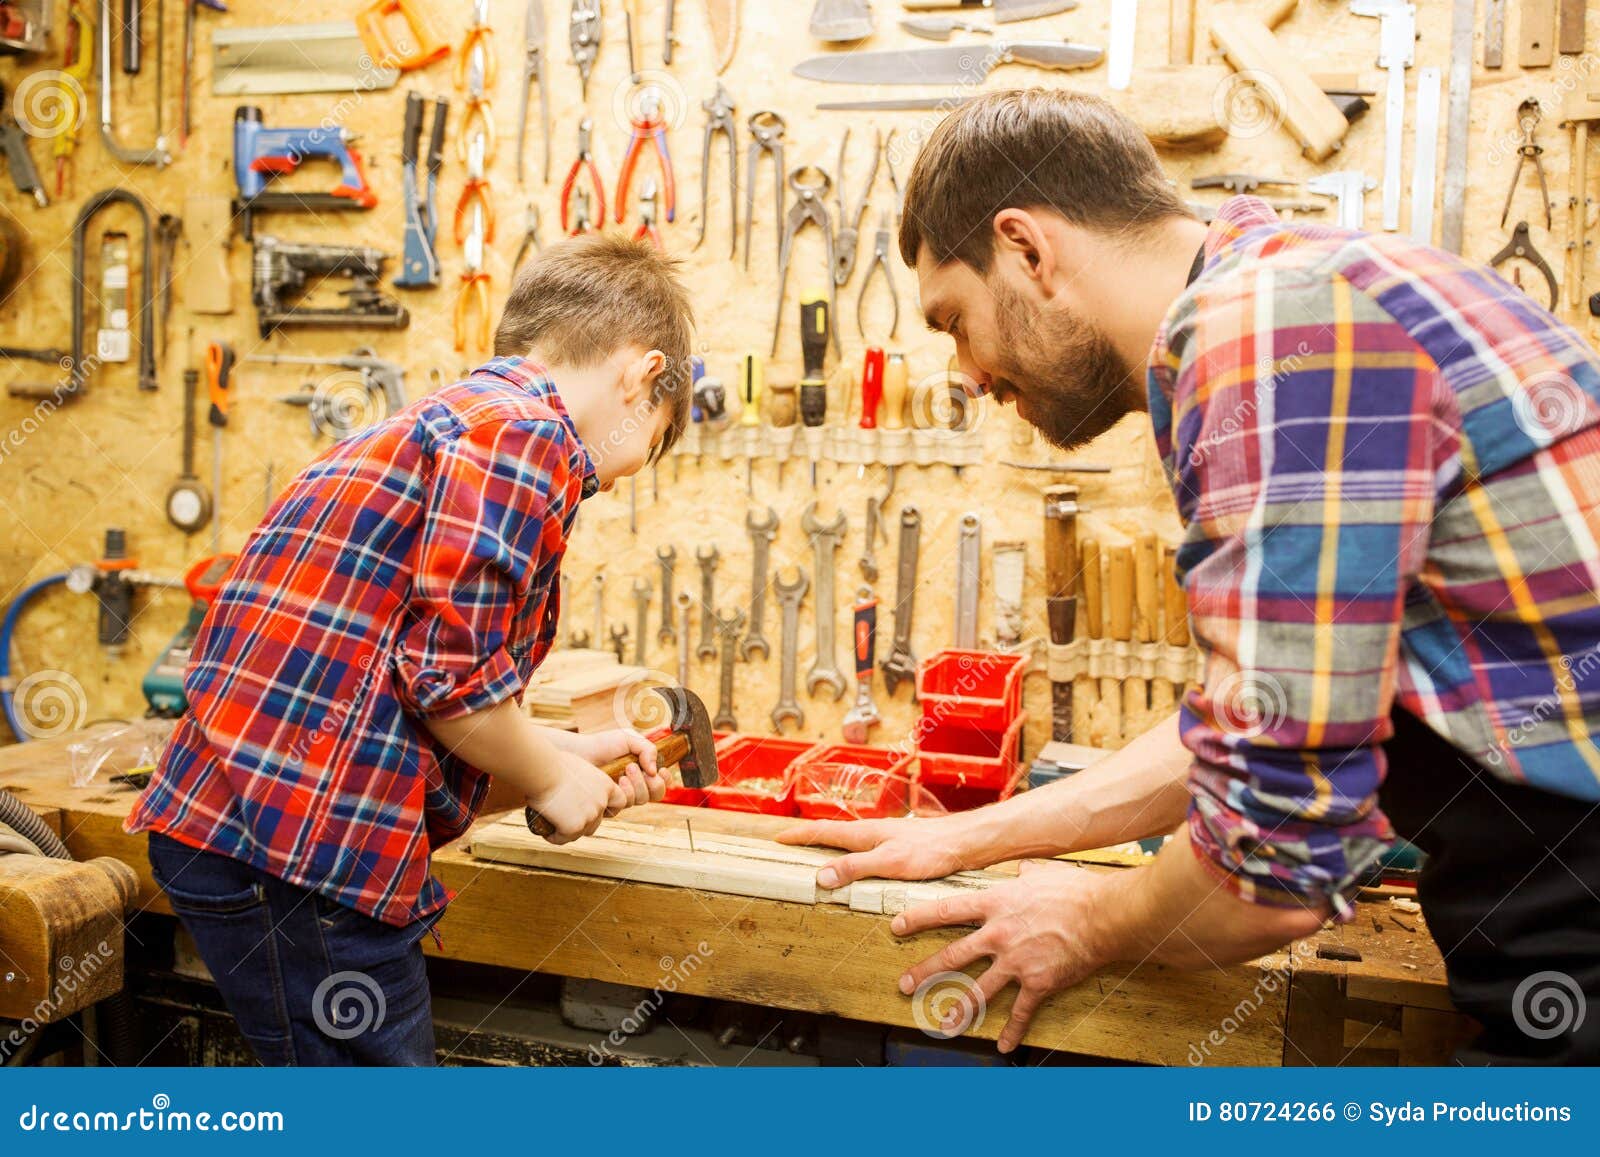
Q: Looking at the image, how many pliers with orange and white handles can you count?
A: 4